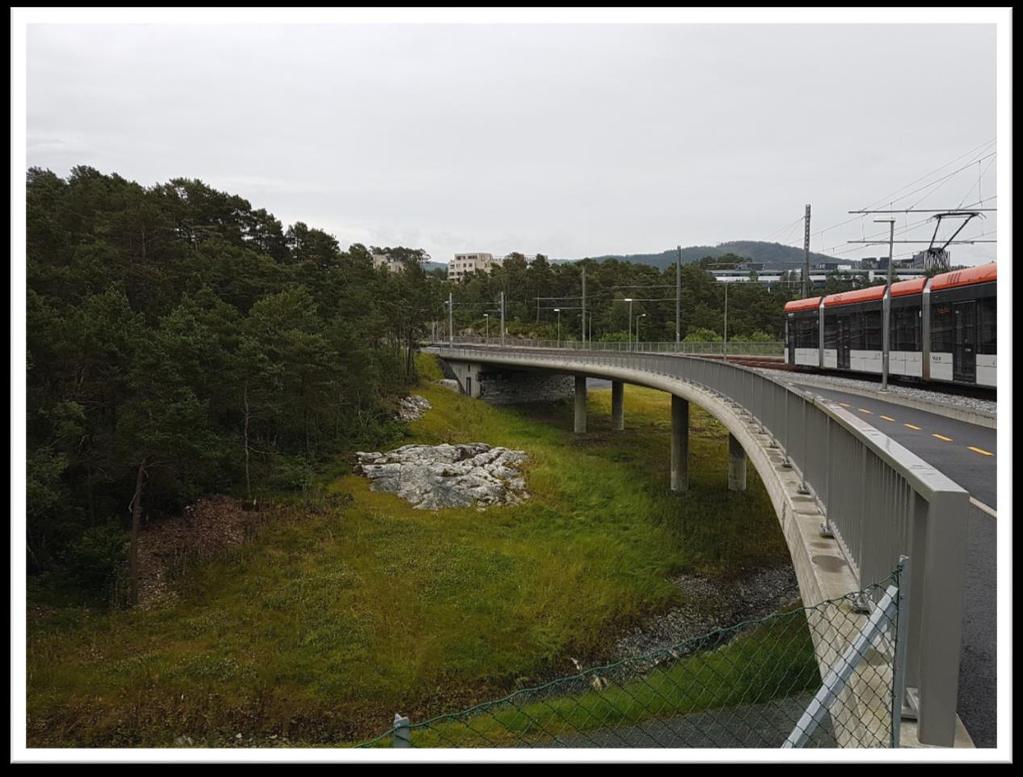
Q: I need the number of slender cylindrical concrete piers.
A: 4